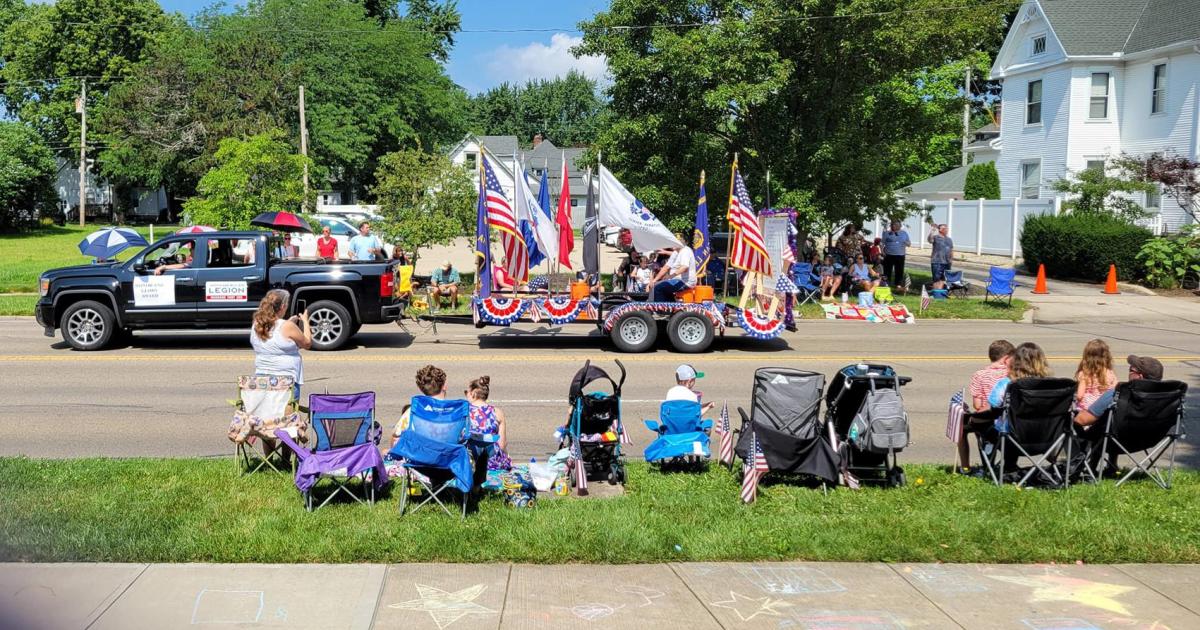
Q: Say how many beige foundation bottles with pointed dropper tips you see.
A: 0